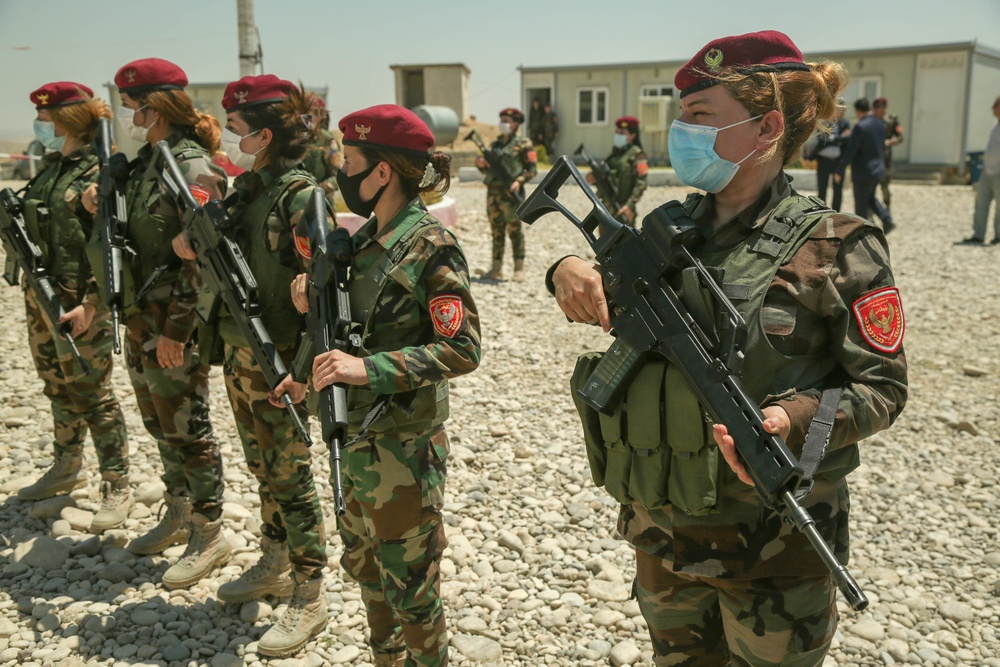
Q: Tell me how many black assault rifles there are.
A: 7